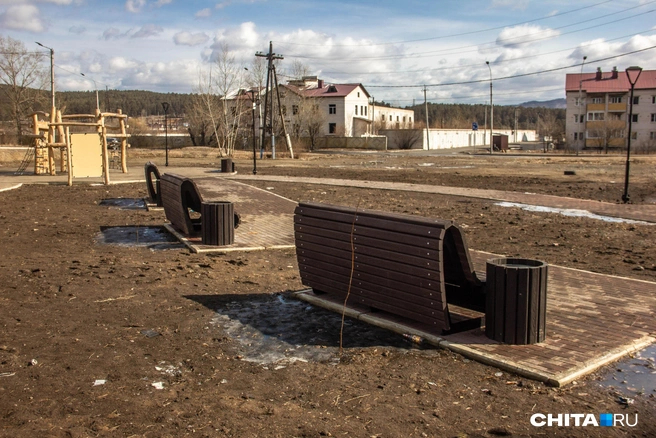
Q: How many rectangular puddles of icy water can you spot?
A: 3